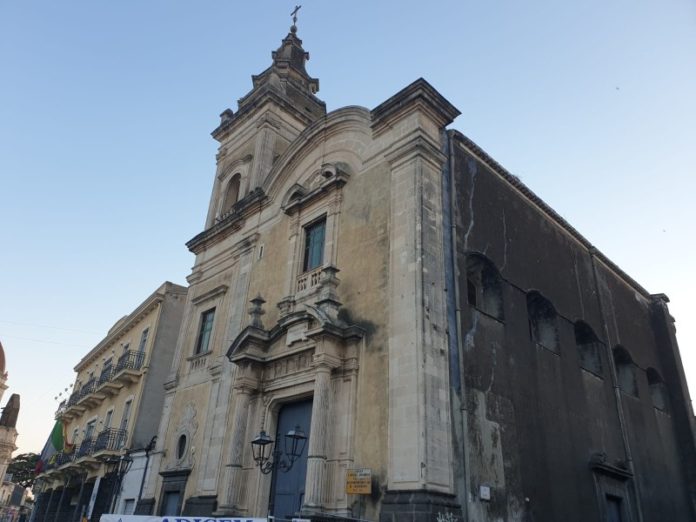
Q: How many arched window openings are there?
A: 6